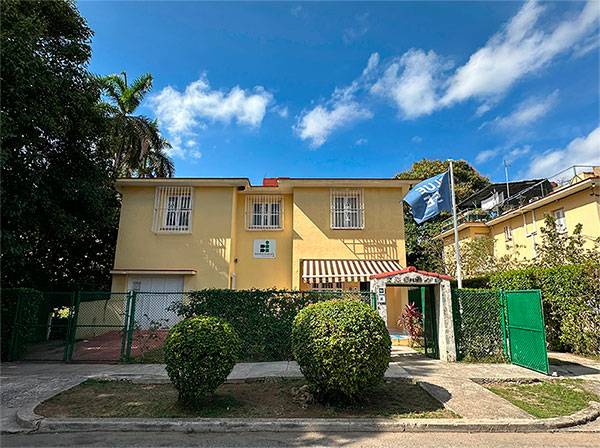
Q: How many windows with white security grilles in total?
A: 3